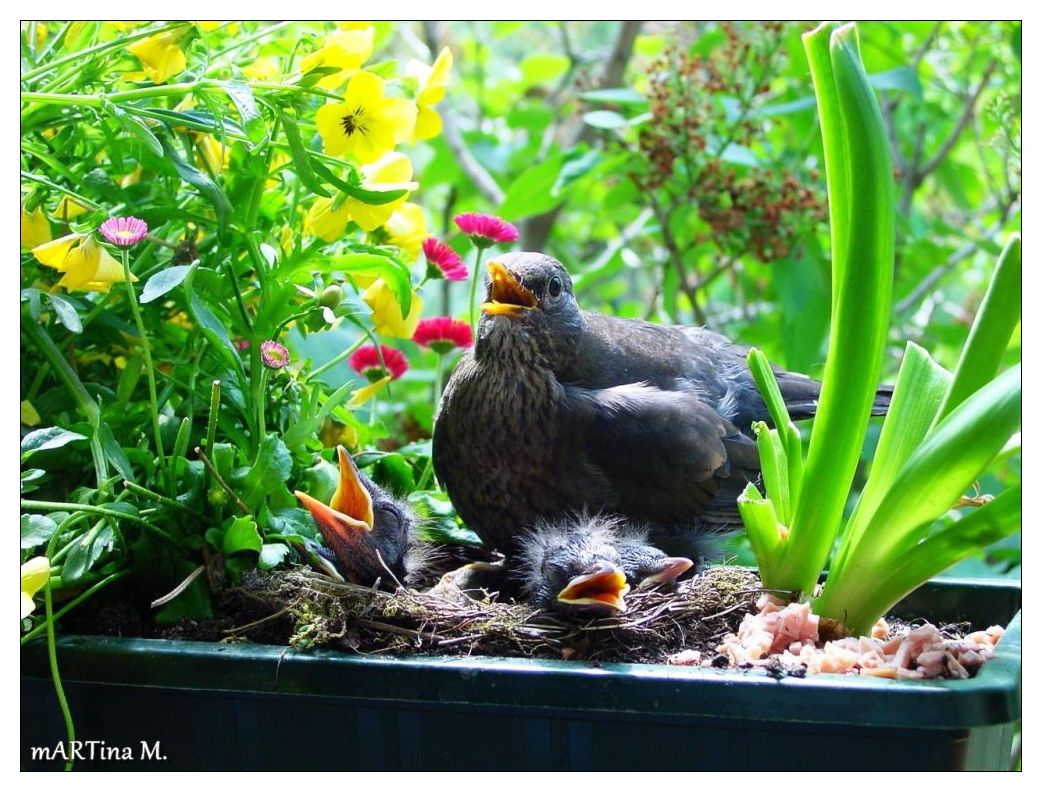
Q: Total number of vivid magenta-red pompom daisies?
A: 4